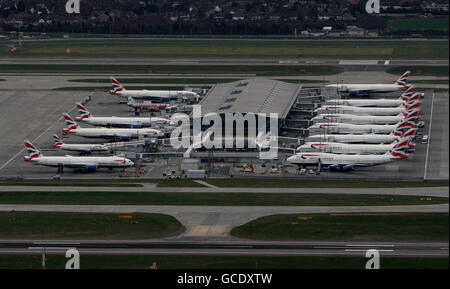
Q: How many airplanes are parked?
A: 14